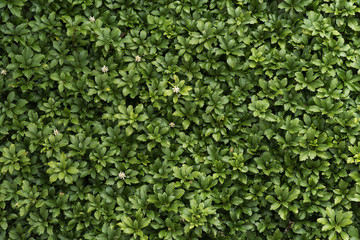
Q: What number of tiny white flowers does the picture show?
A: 8